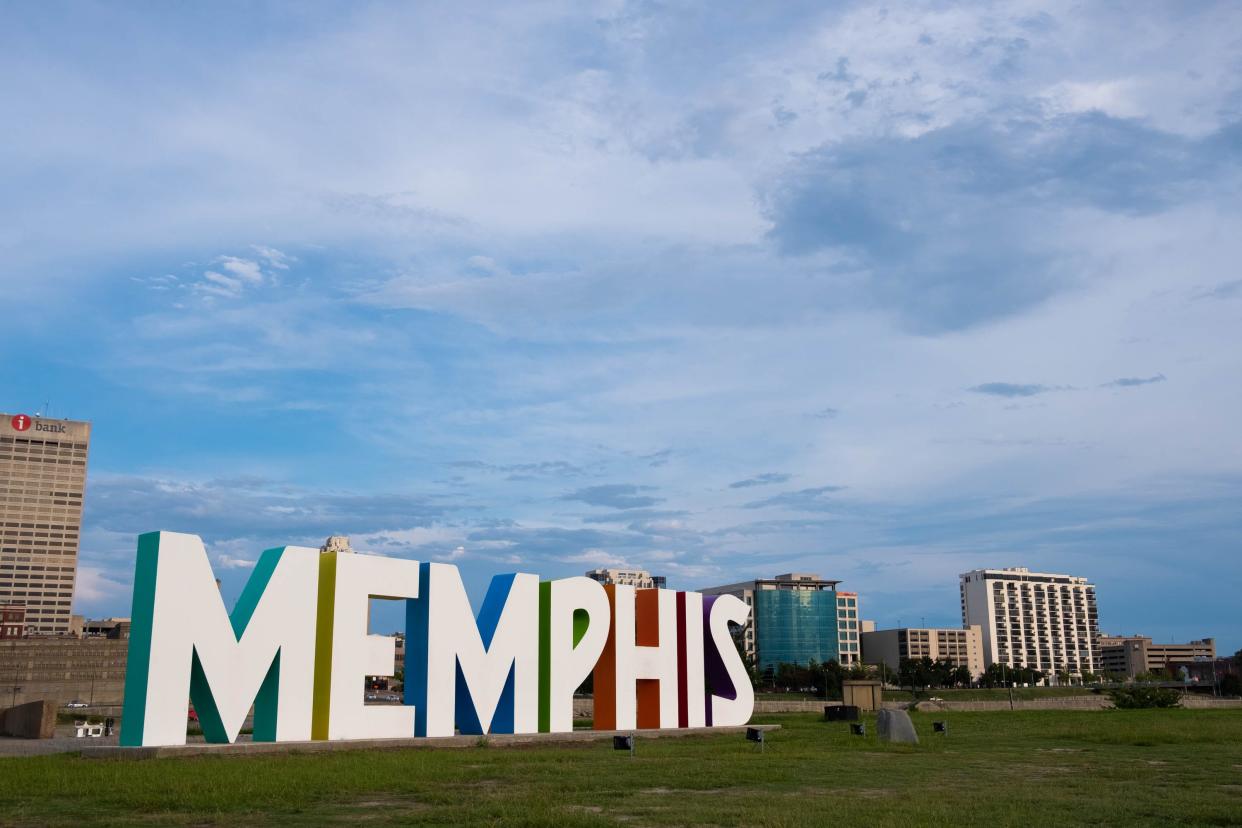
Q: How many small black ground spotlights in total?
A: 4